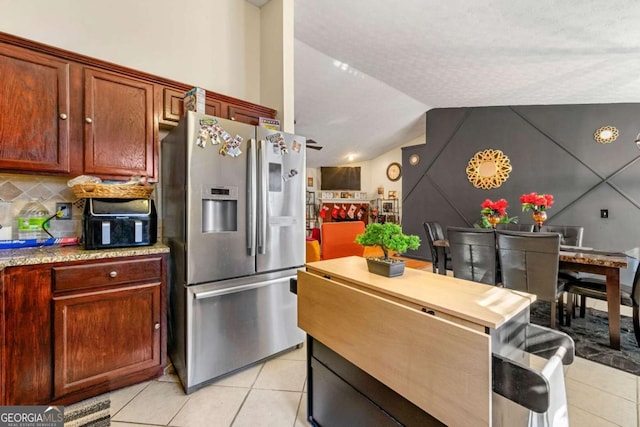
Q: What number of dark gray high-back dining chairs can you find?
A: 6